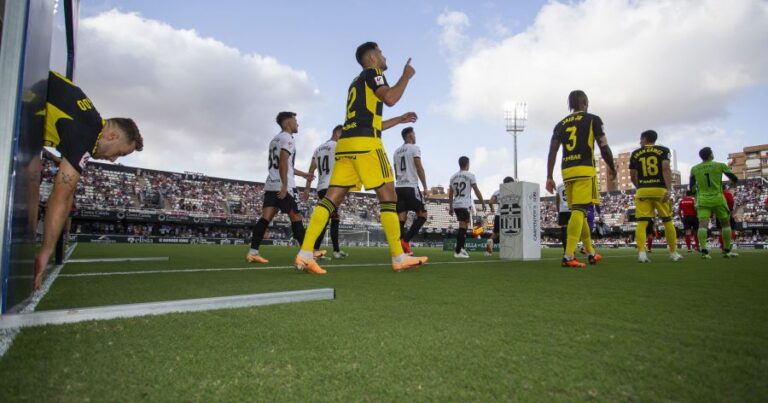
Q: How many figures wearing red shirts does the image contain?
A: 2